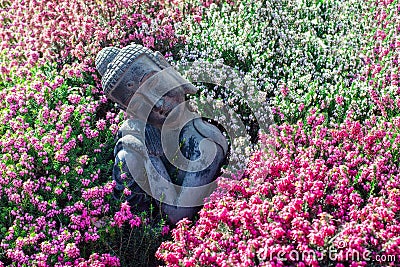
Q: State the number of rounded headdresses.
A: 1